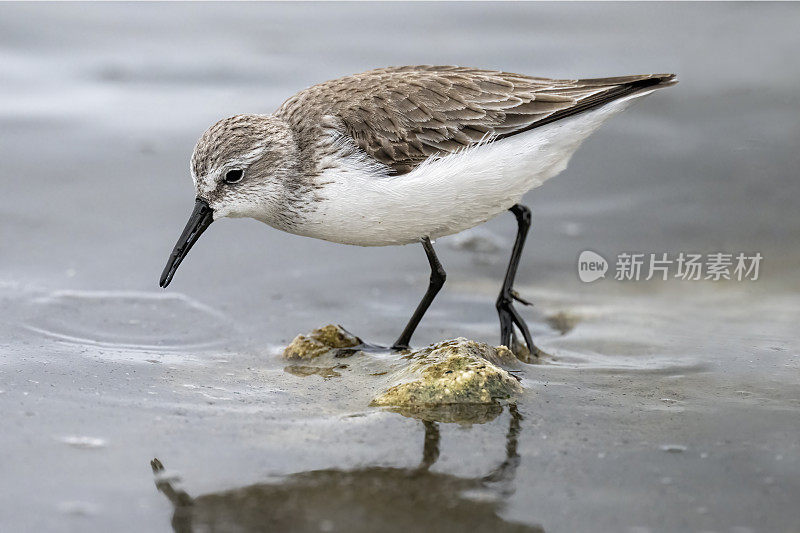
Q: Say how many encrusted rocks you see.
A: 2